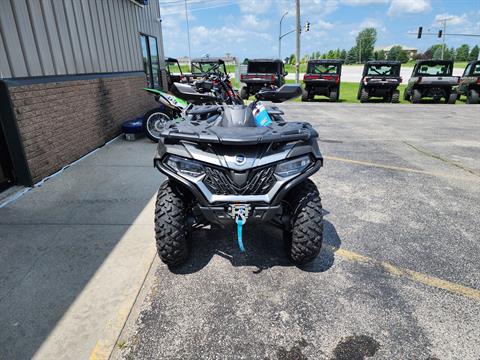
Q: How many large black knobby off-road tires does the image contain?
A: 2